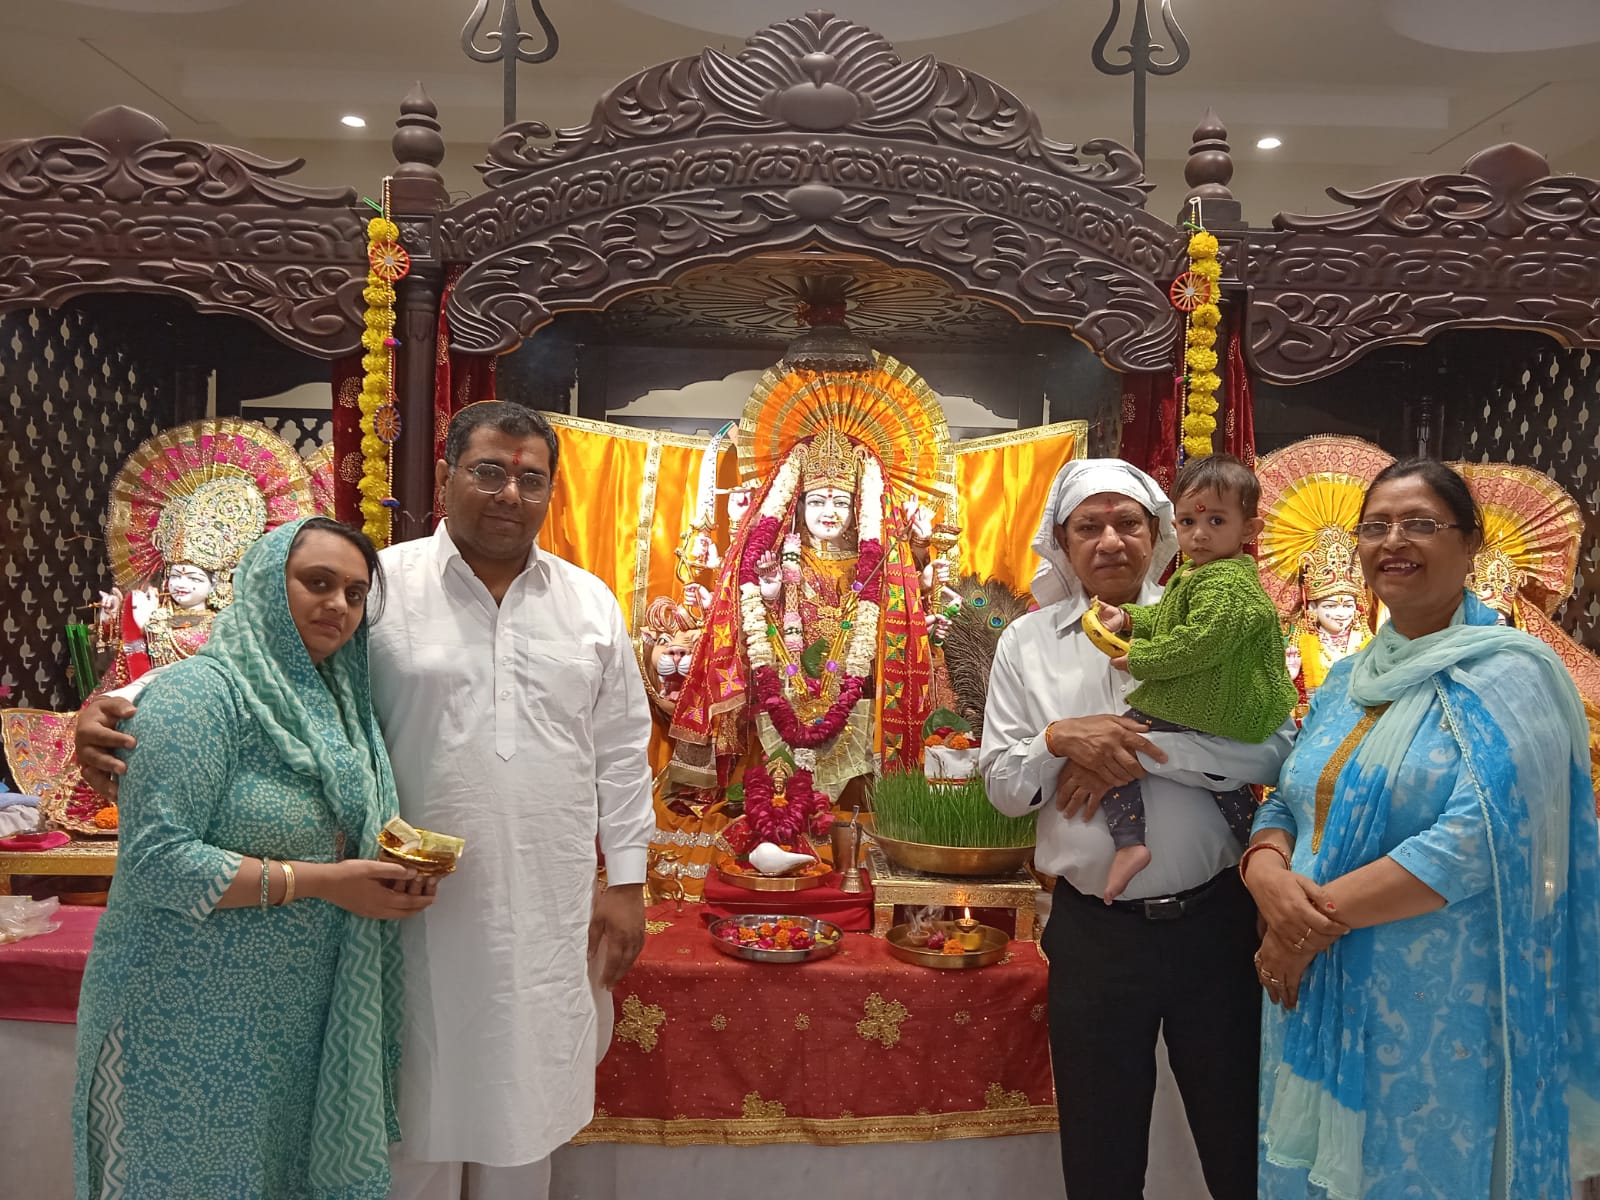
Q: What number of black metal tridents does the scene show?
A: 2